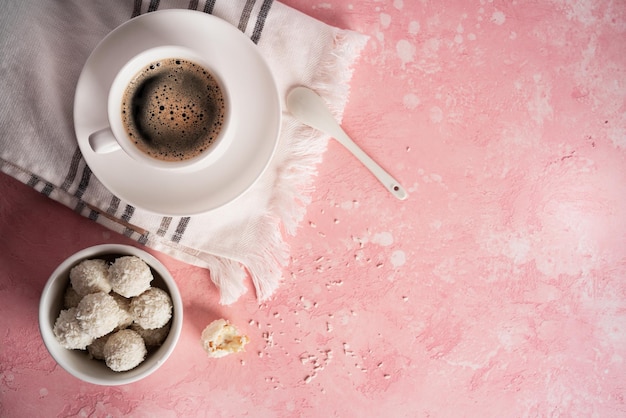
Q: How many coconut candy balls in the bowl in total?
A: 10